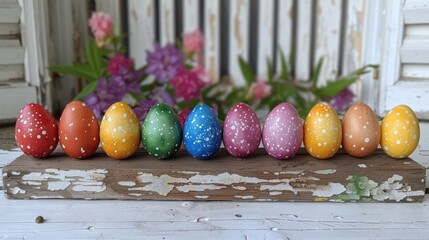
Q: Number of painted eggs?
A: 10